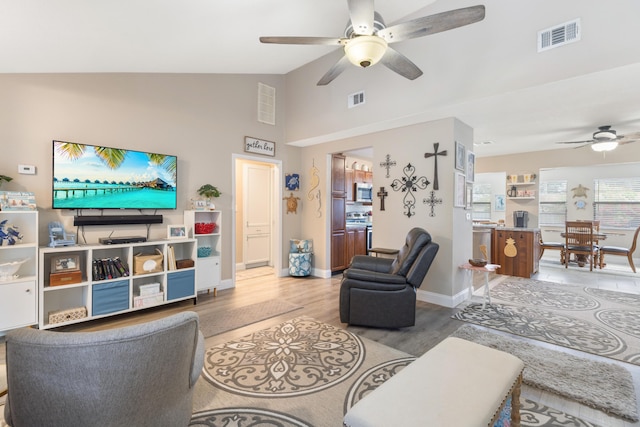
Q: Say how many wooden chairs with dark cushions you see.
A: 4